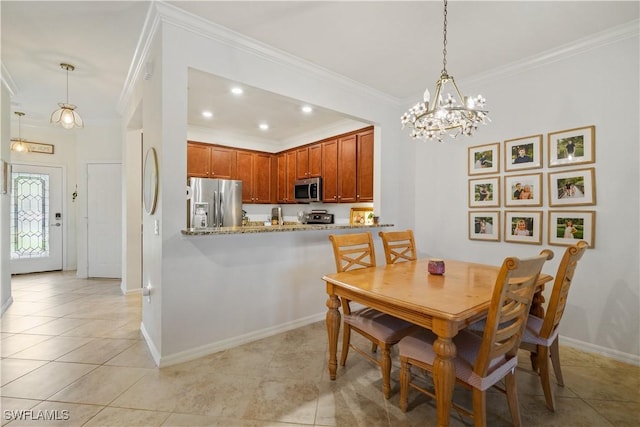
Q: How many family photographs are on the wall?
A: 9